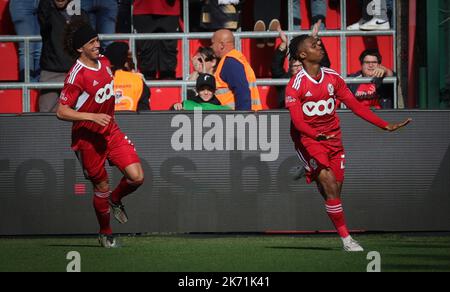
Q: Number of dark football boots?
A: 2